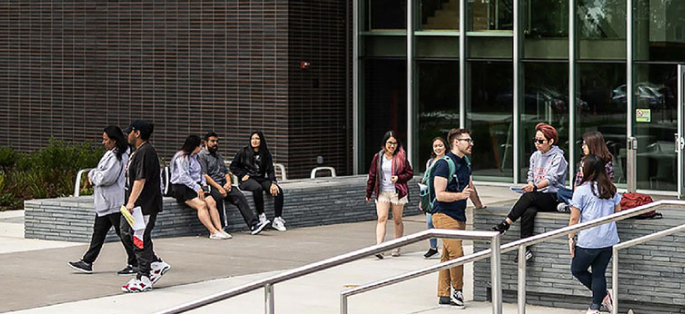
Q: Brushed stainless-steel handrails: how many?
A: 3